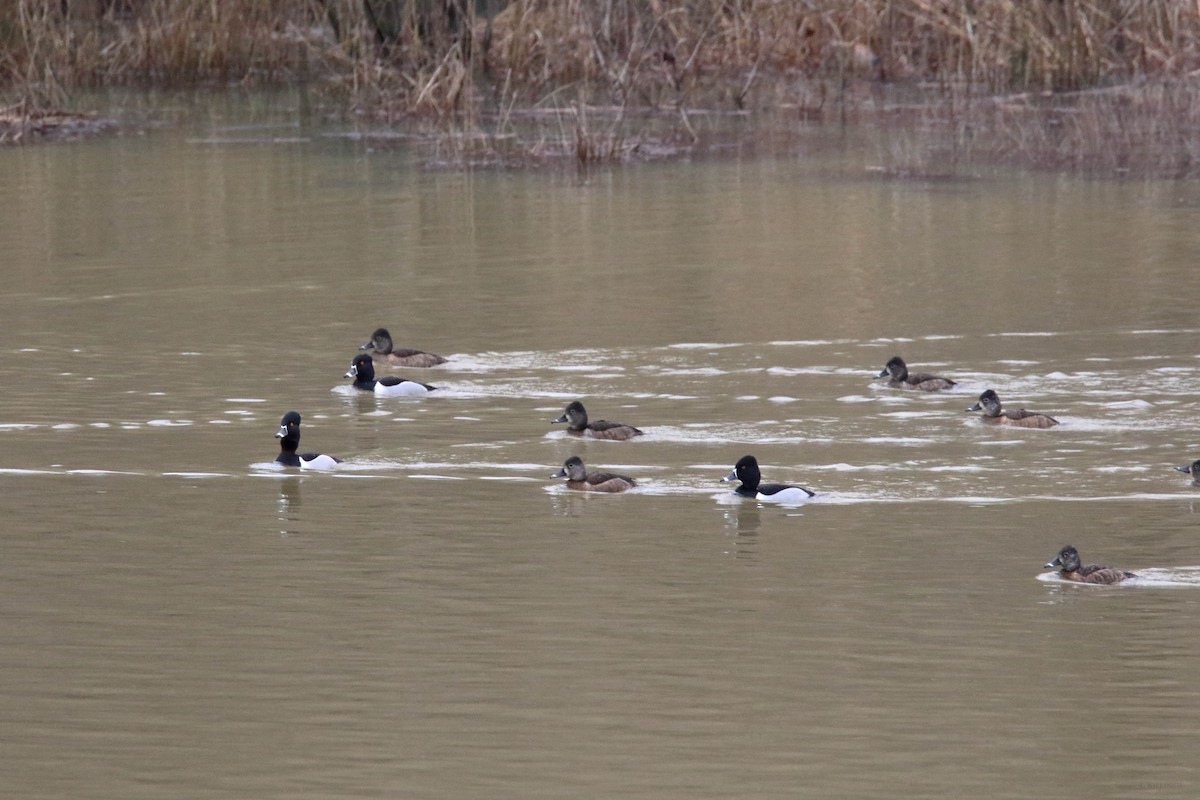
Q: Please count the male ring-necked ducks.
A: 3